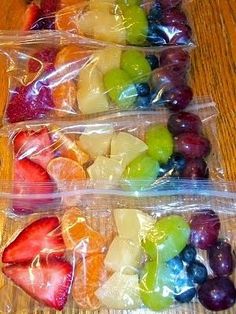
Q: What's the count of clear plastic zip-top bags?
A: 4